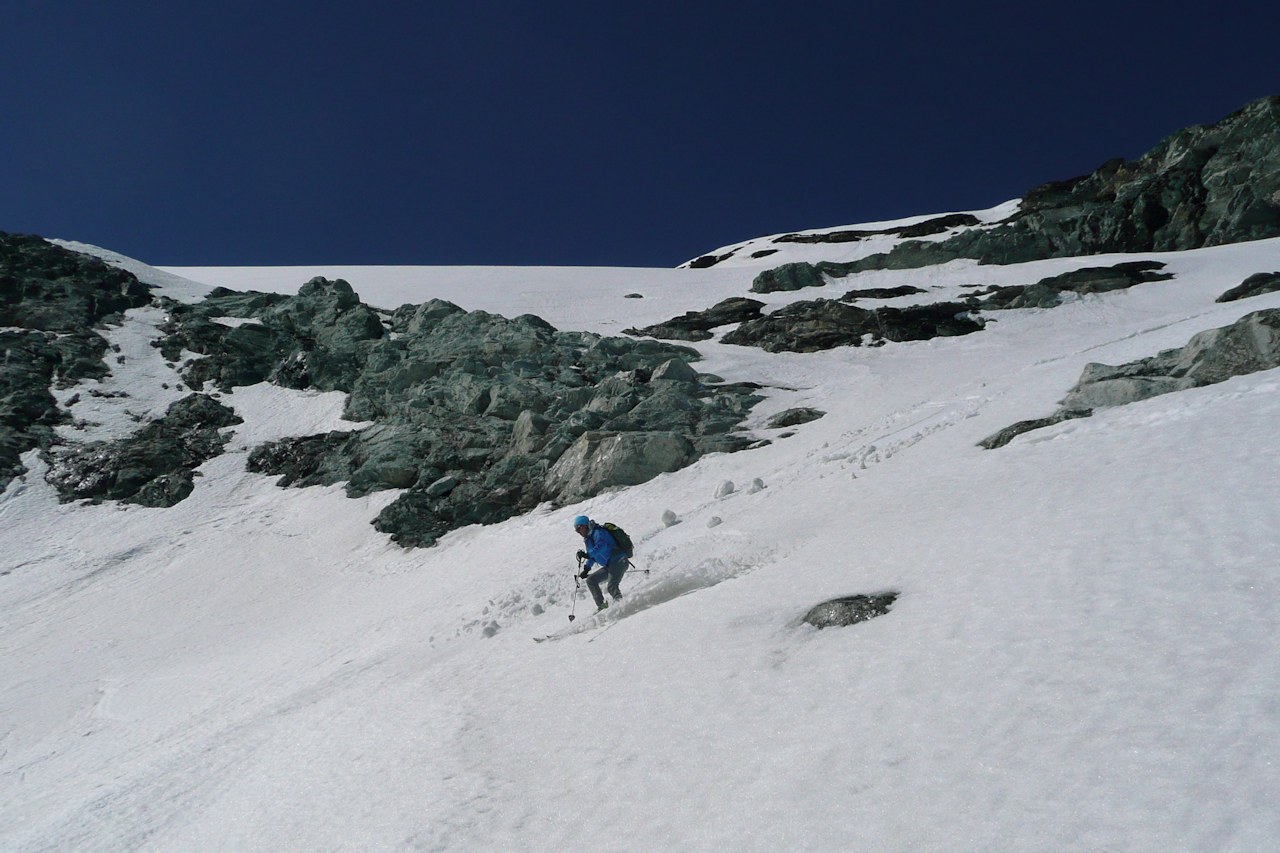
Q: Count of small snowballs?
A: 4